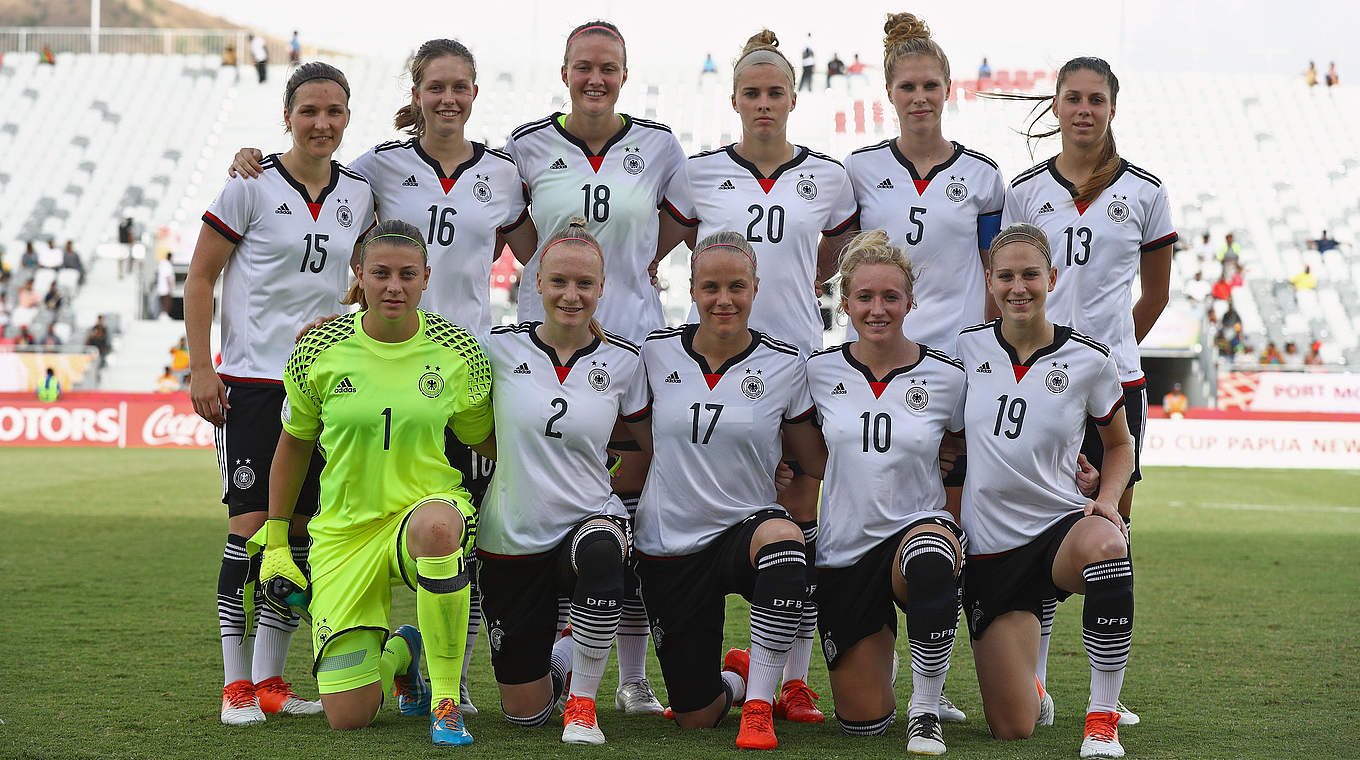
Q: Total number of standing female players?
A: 6